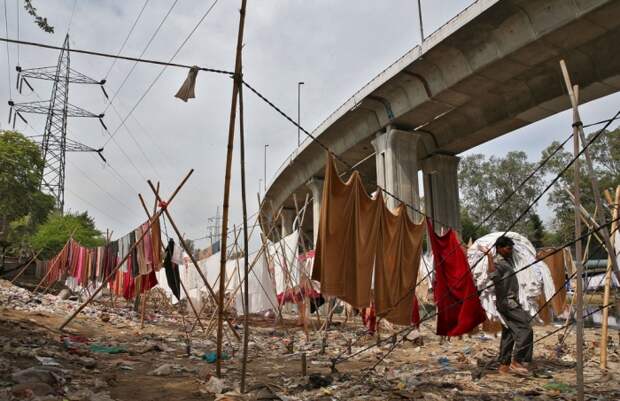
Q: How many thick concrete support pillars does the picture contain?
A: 4